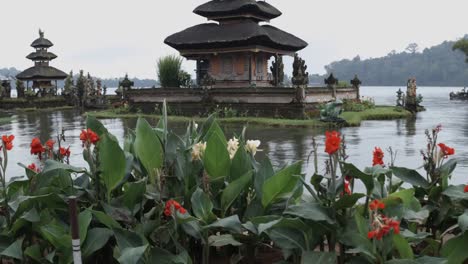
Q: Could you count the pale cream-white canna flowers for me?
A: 3